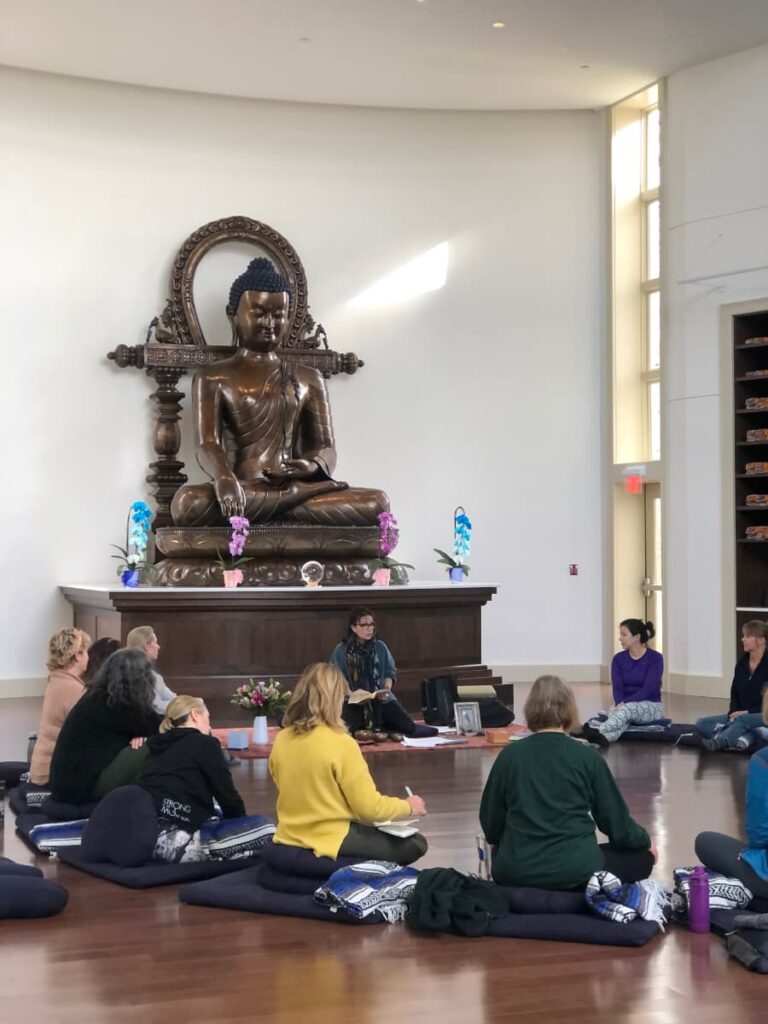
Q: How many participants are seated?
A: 11